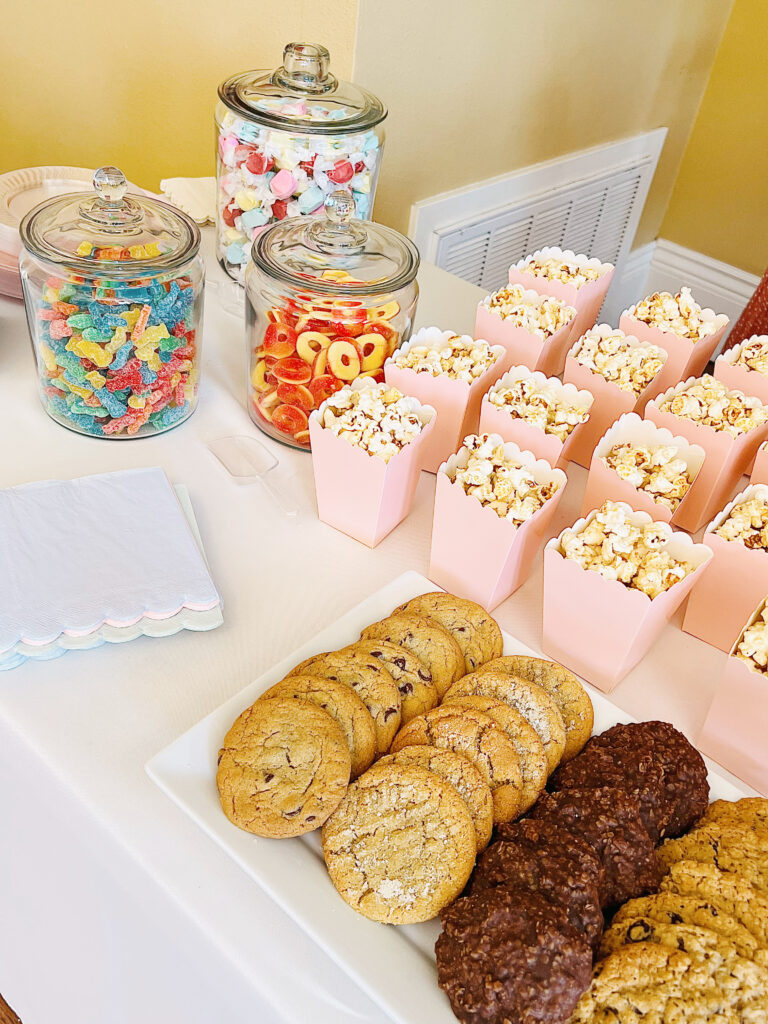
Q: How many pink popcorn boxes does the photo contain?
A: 15